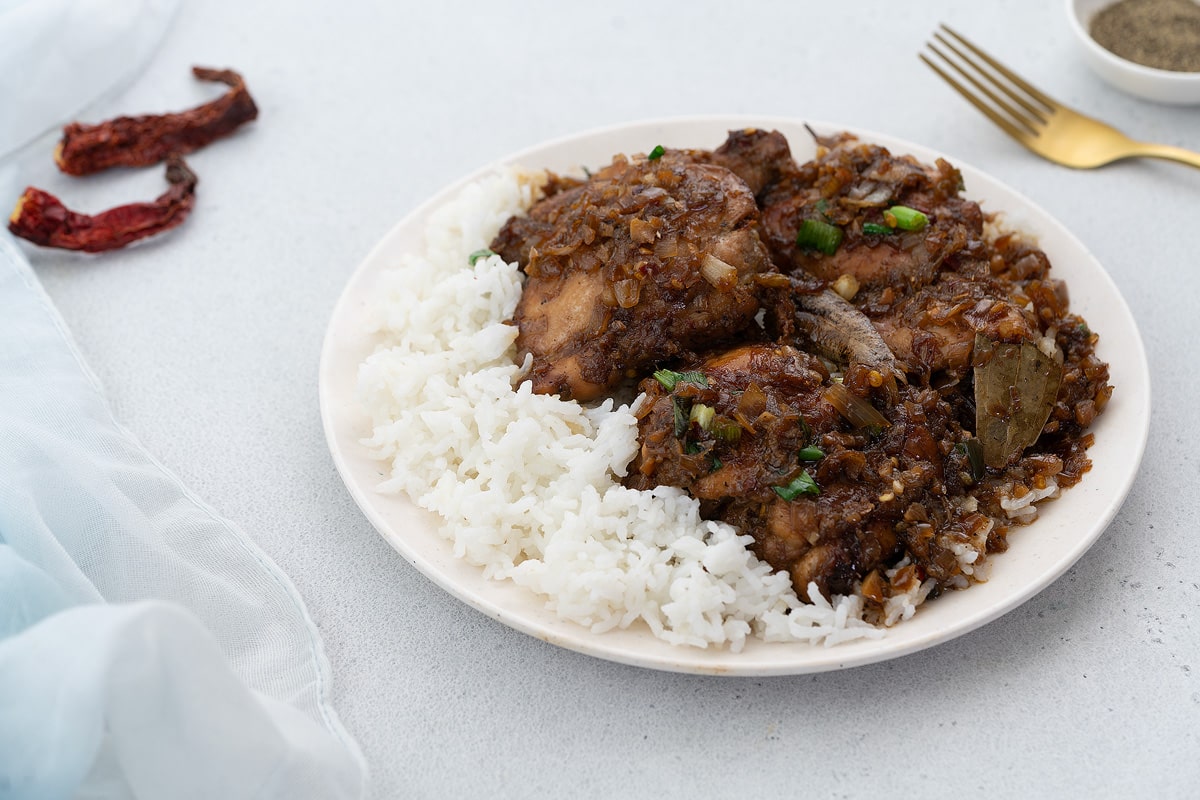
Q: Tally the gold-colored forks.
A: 1